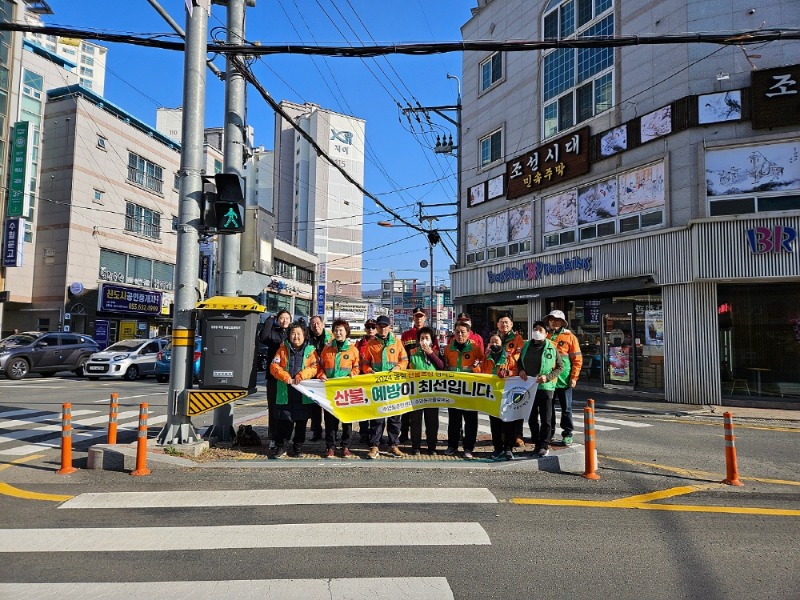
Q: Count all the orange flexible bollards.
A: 6